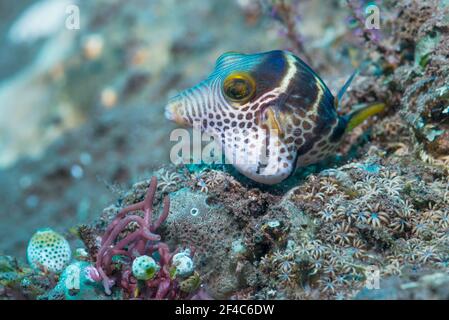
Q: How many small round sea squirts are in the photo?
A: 3